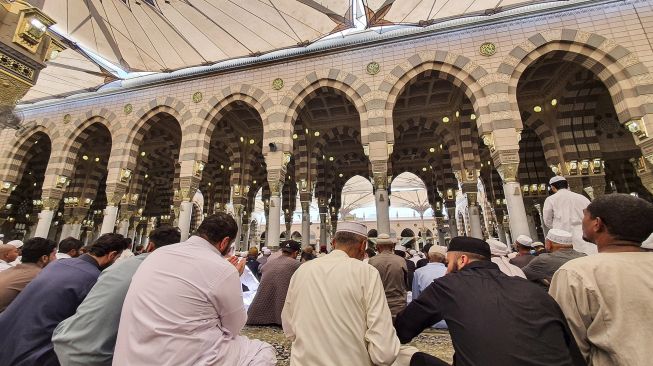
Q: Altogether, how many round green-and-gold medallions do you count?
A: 6